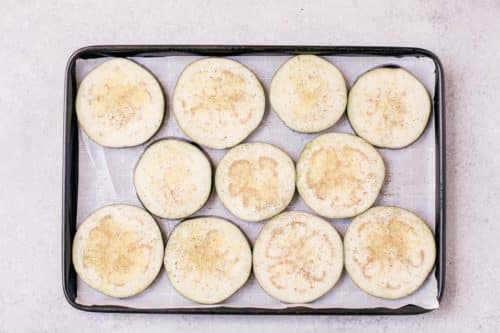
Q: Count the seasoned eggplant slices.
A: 11